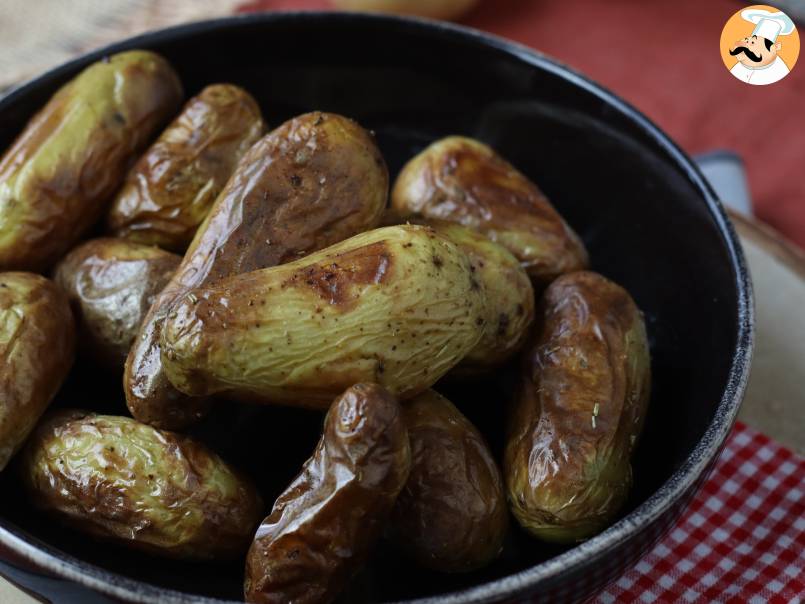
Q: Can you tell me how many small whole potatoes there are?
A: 12